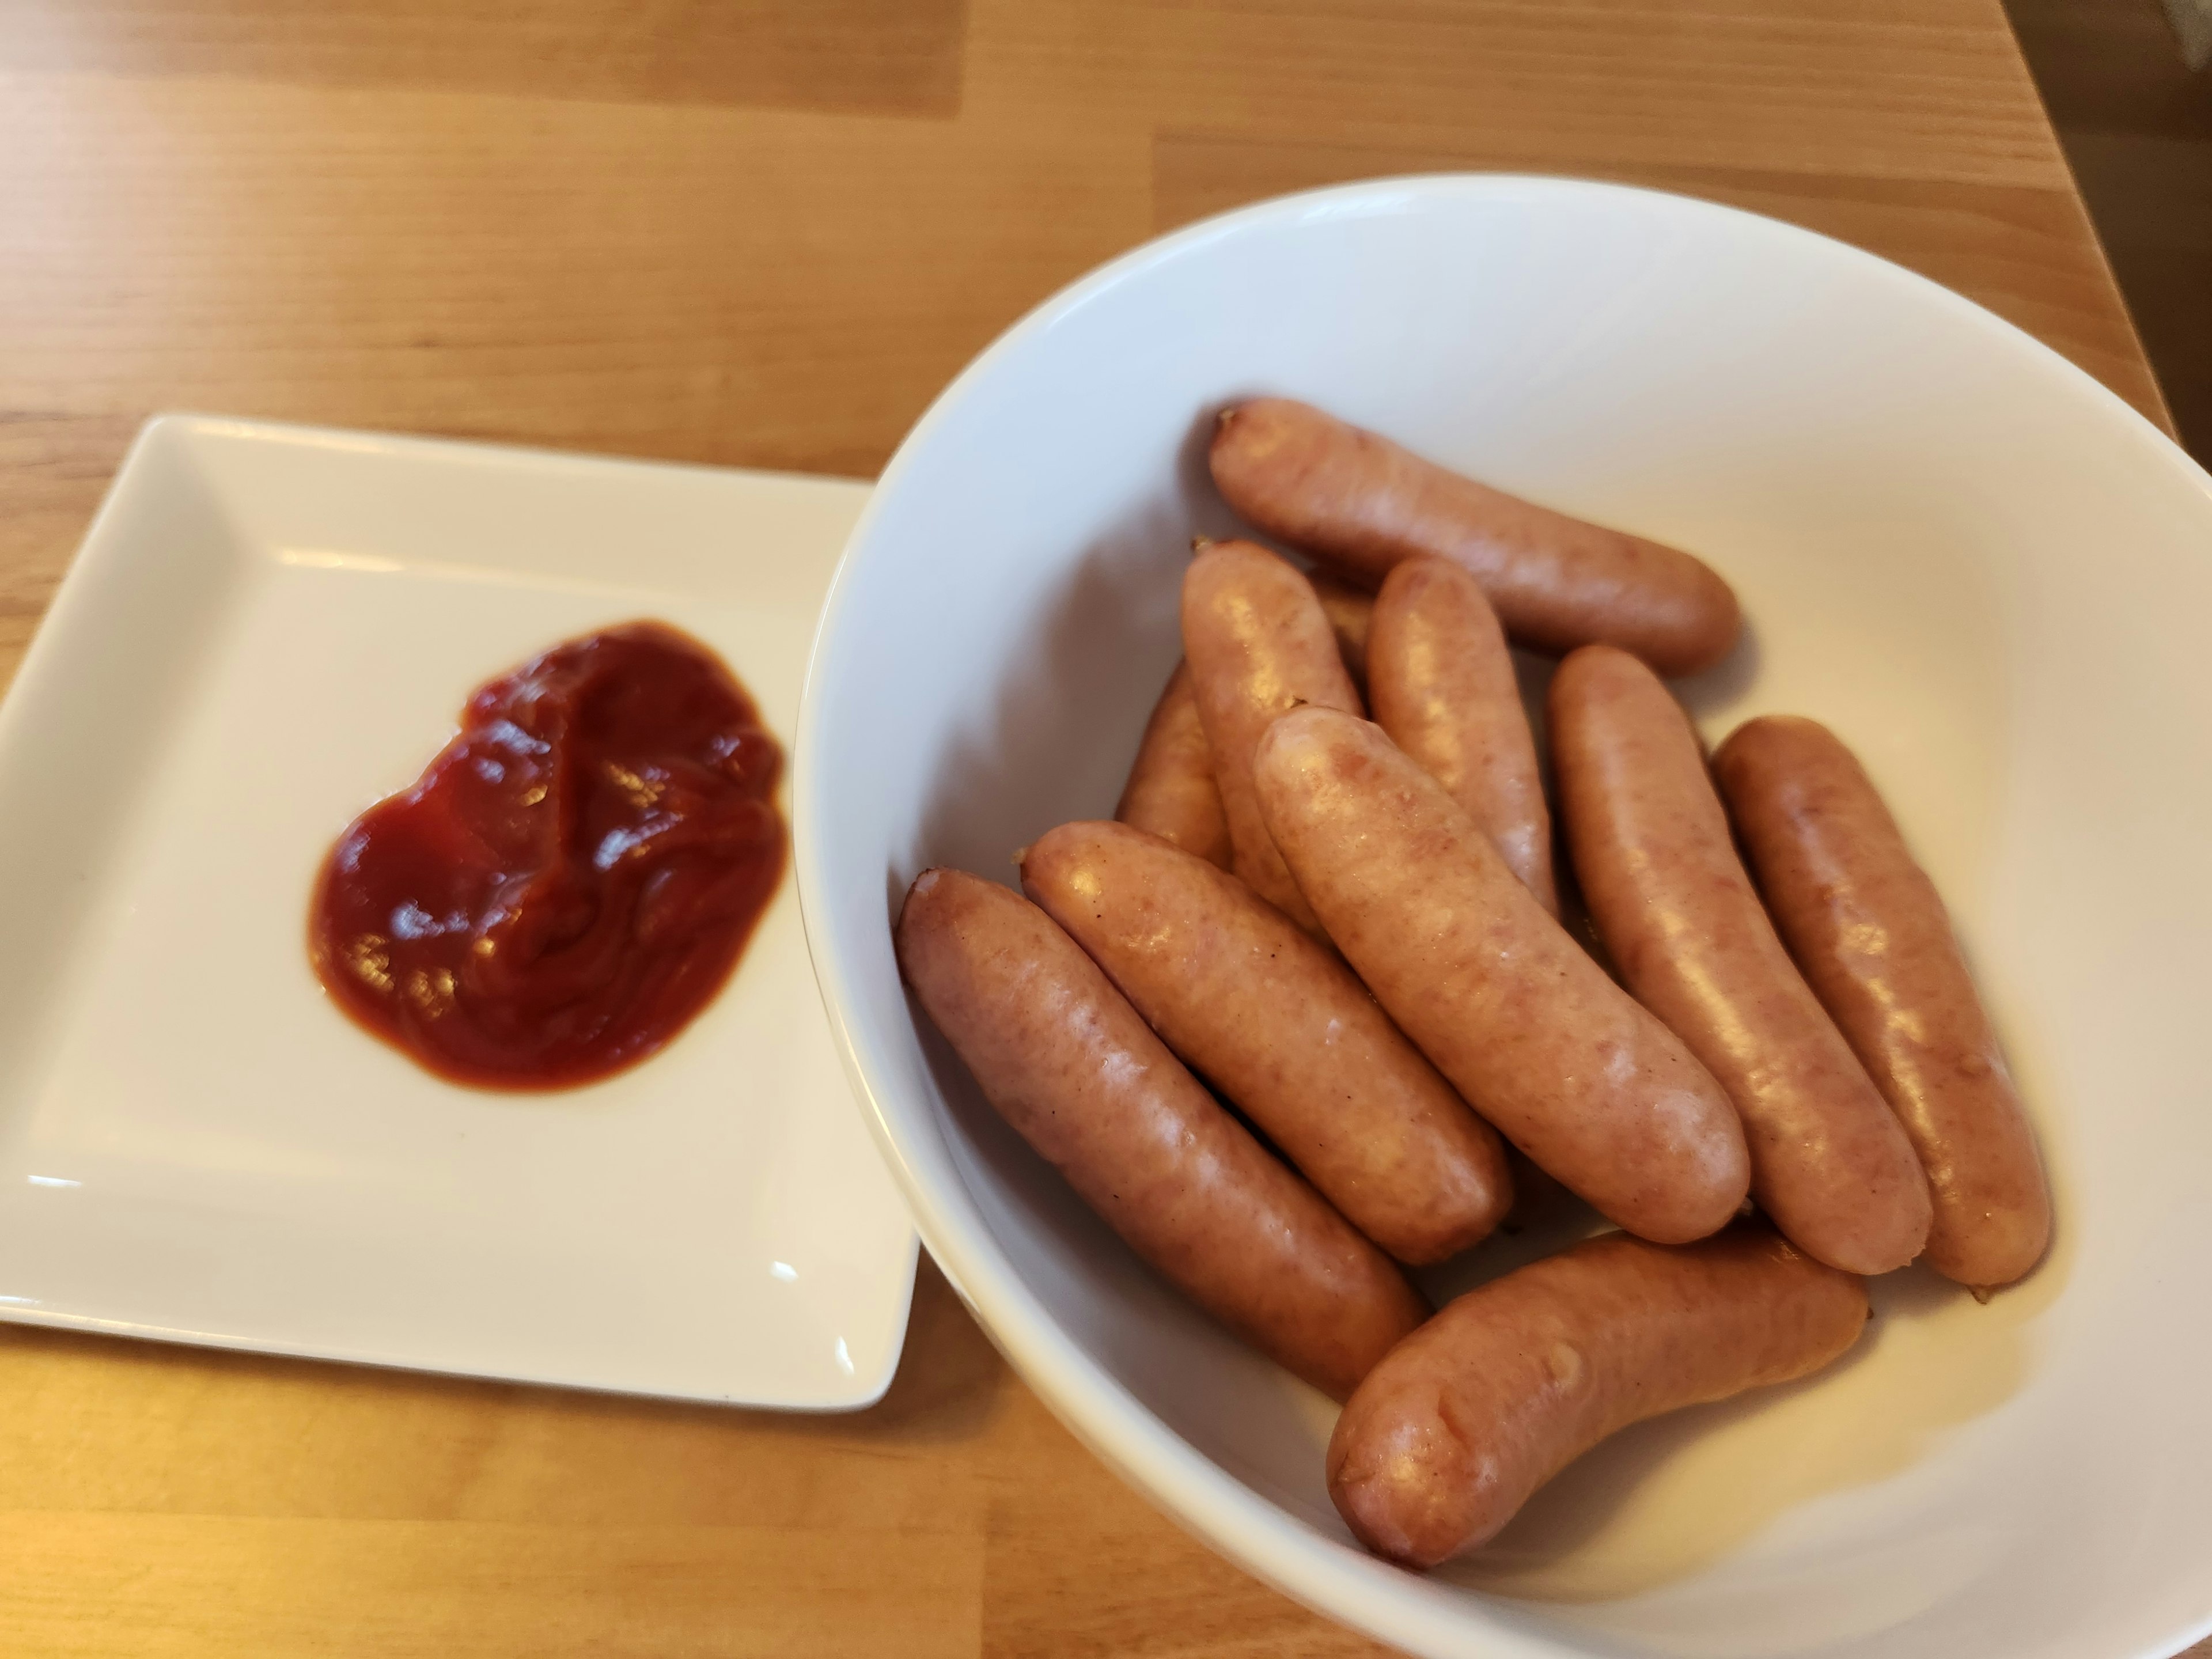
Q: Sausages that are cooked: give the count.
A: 10